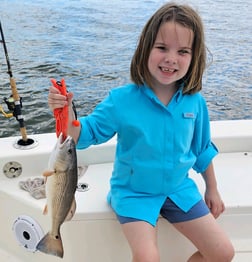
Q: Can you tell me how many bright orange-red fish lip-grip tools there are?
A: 1